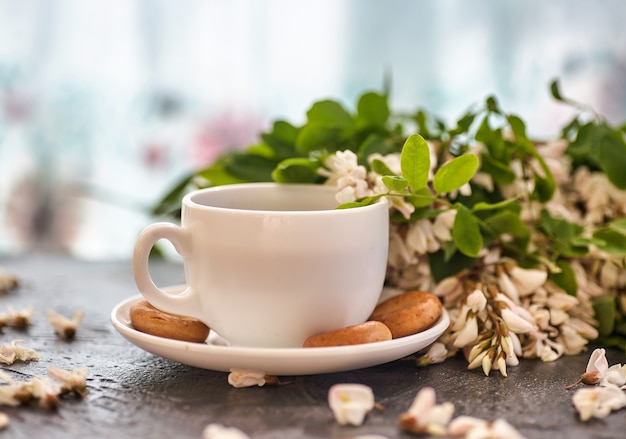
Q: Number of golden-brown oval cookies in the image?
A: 3